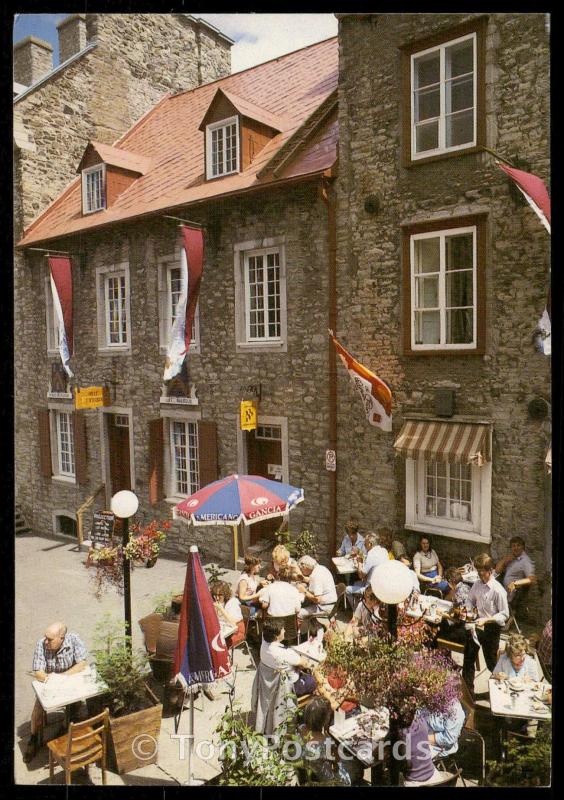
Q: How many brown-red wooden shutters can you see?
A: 4